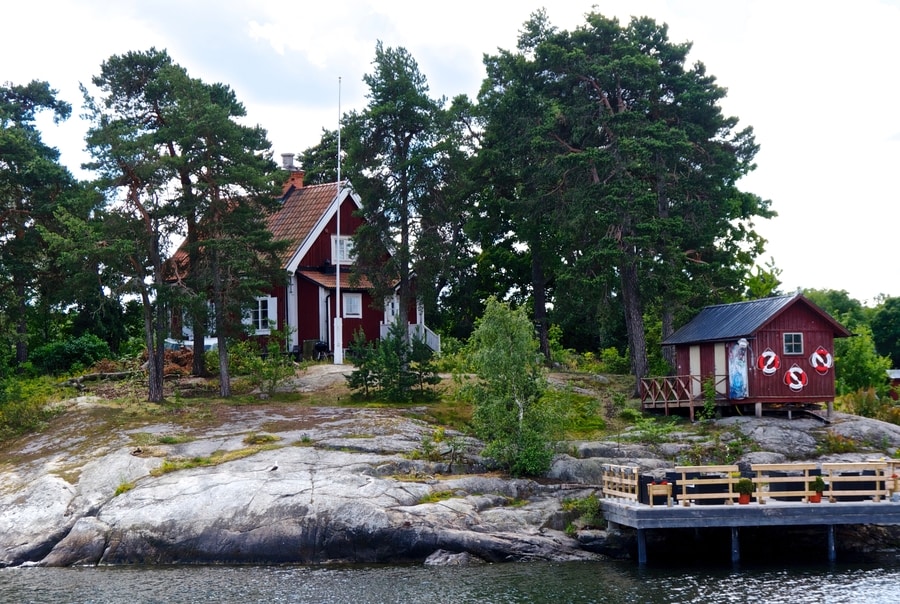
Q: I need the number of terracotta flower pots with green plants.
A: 2